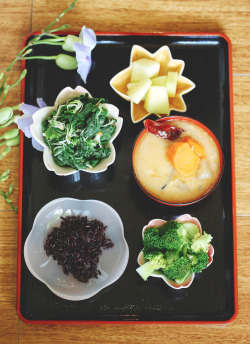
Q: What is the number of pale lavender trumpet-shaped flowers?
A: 2